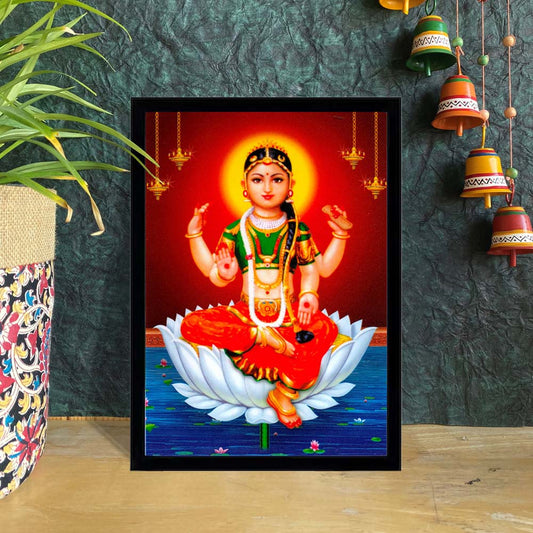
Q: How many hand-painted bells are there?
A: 5